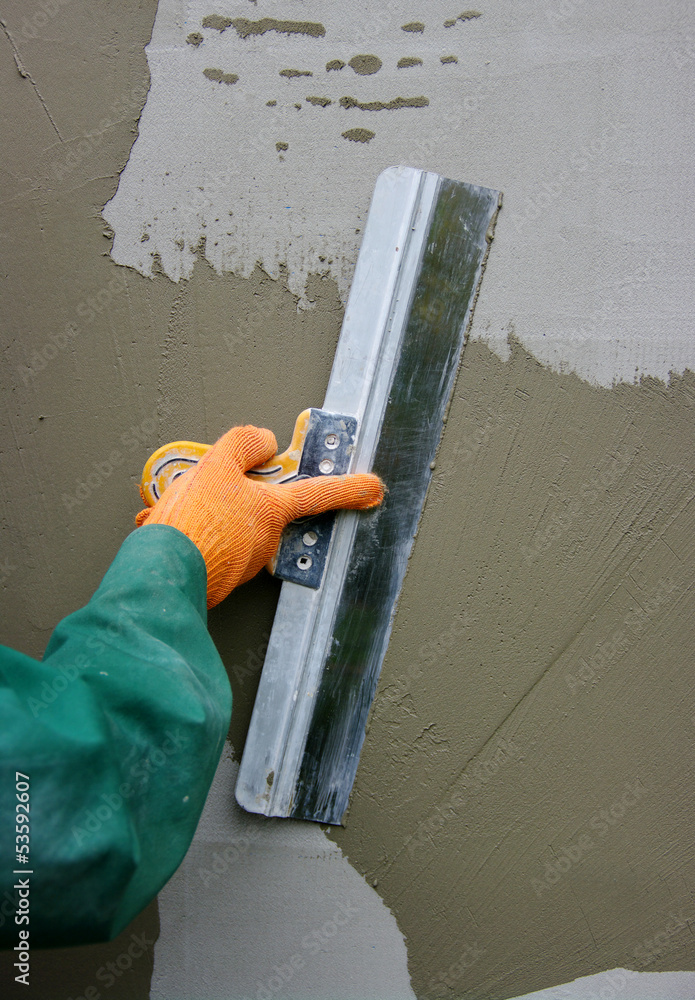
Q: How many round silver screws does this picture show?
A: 4